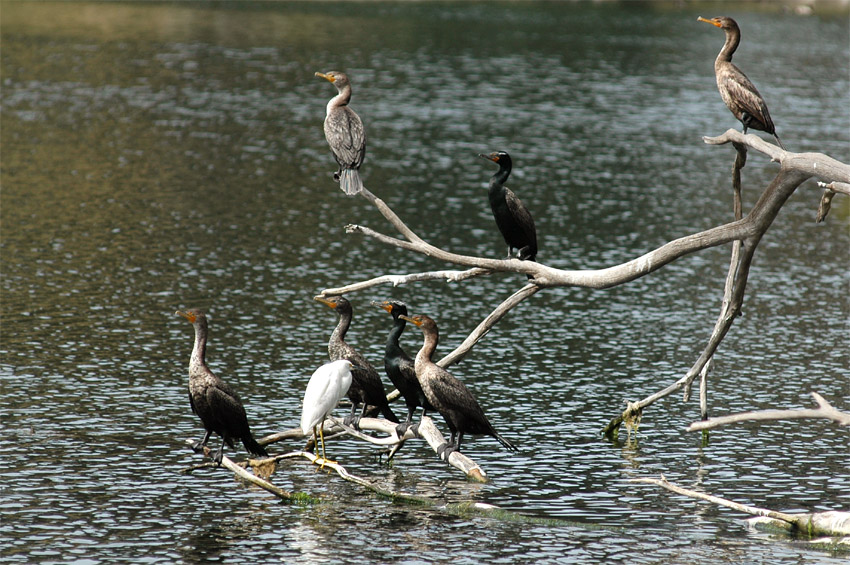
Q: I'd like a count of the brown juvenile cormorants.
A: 5